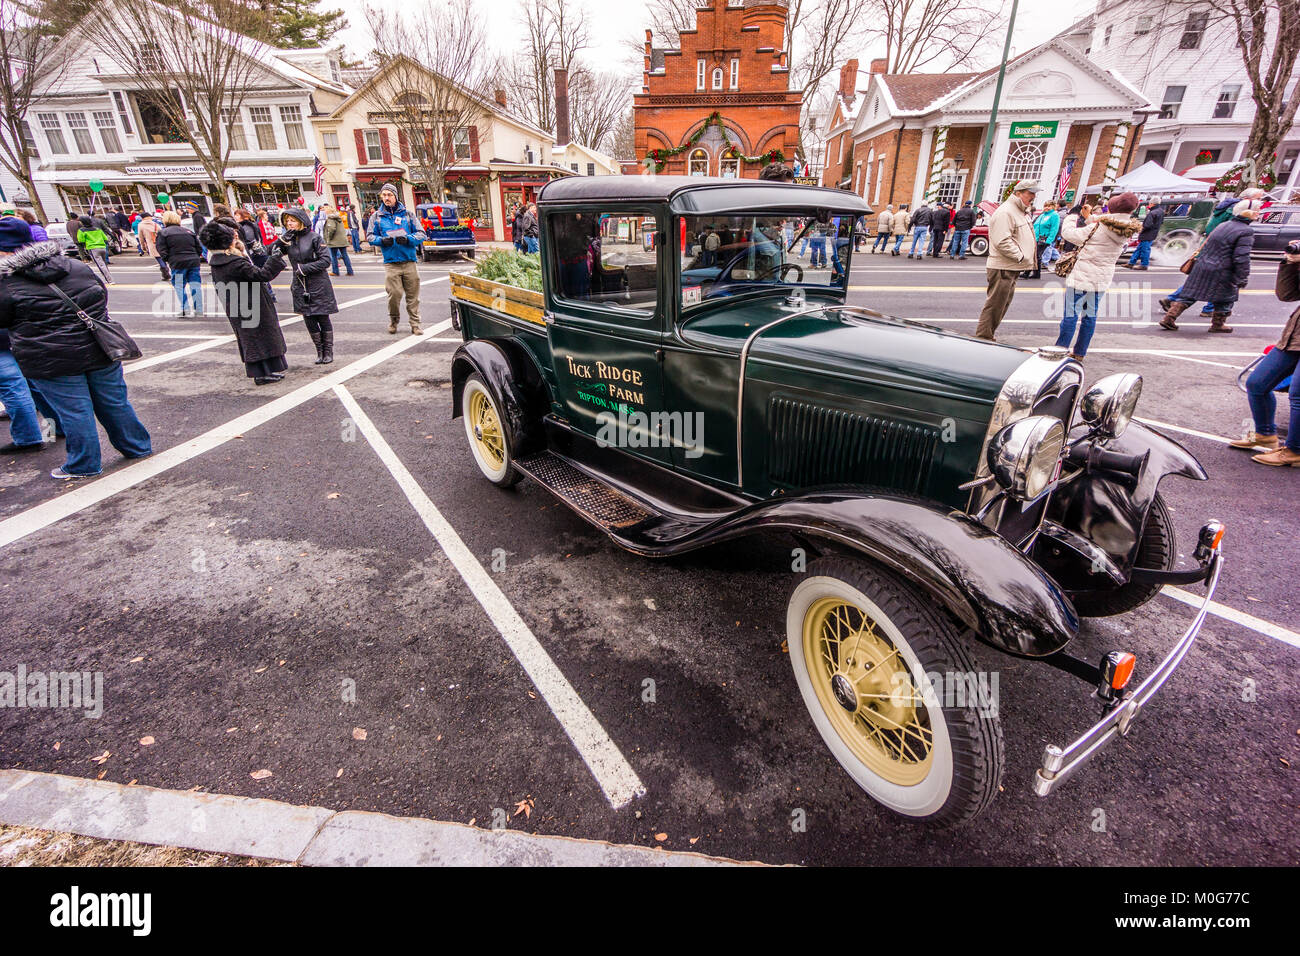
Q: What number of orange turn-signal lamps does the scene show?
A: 2